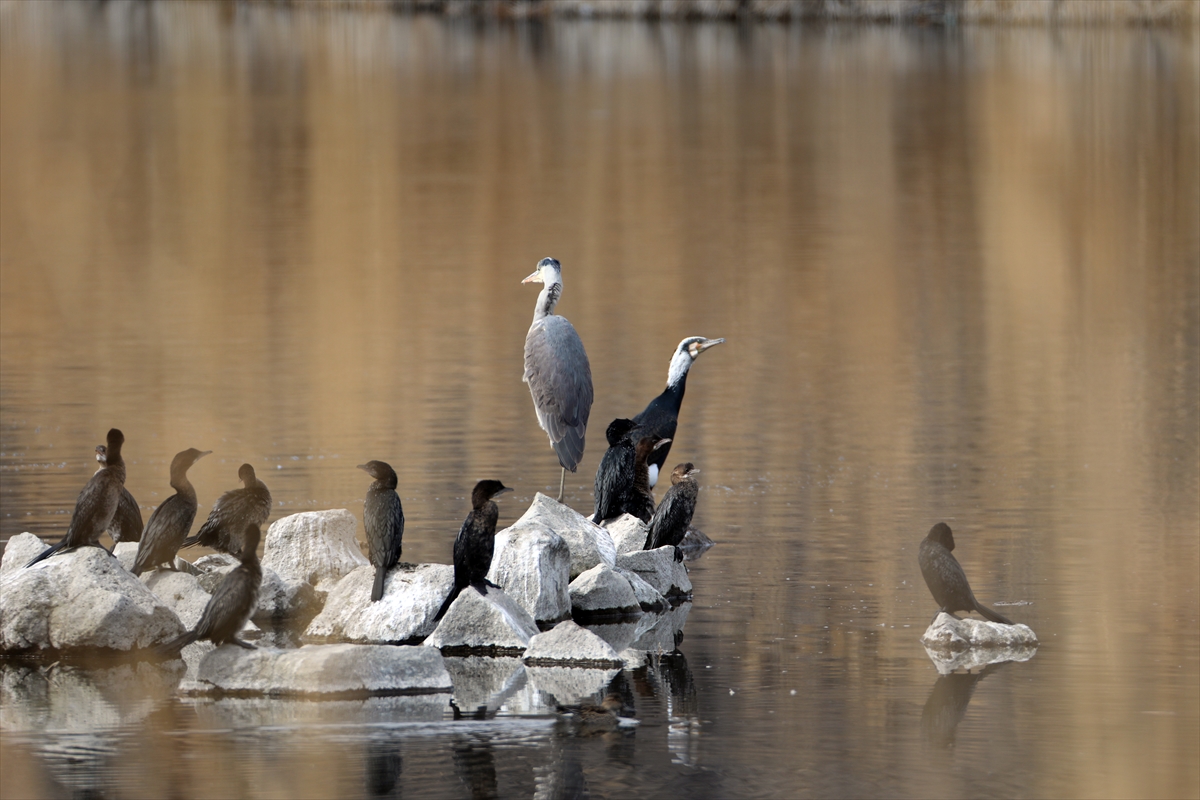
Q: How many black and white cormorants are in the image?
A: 1